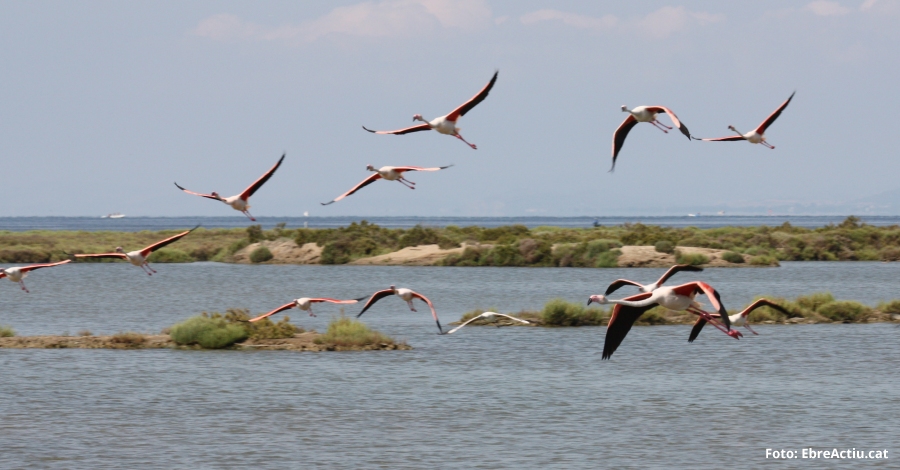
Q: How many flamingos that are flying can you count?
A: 13